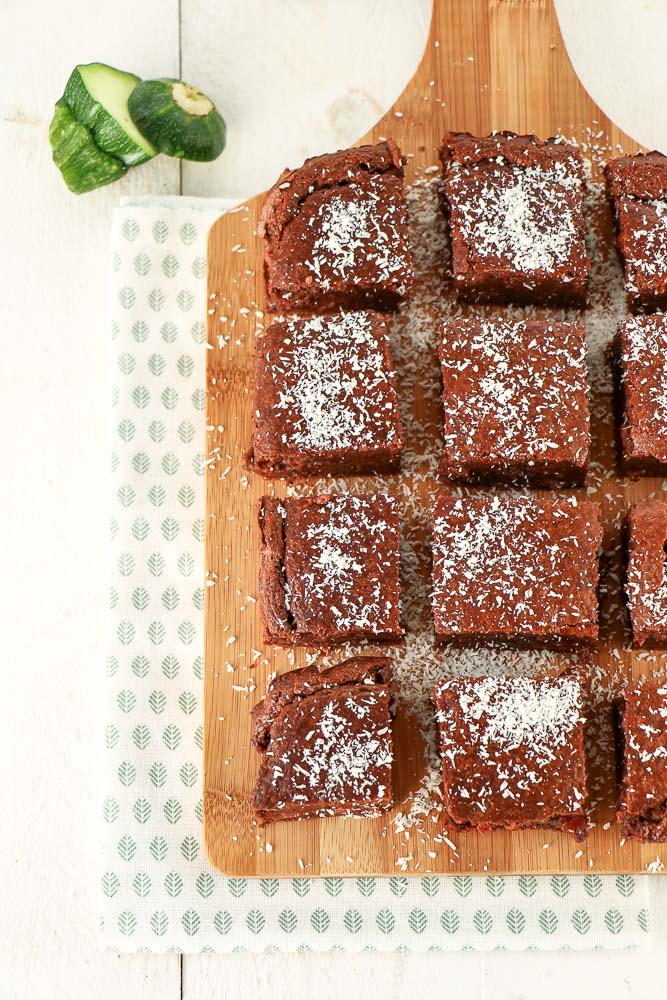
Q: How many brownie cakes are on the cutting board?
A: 12